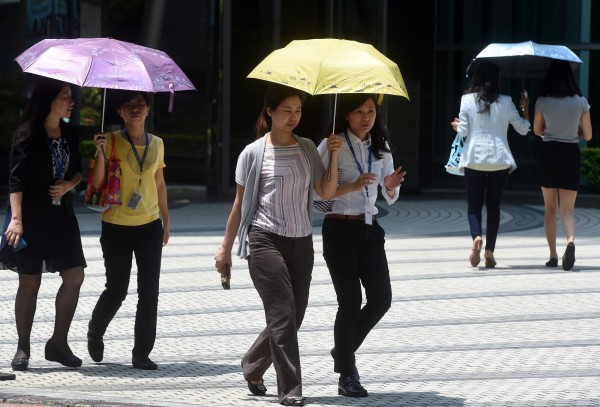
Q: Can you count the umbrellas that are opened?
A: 3